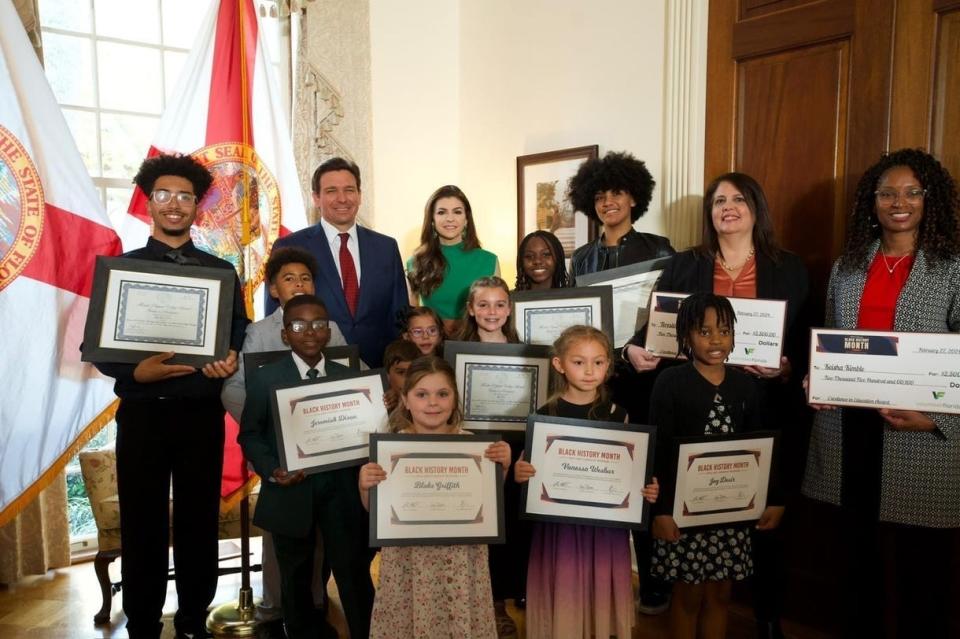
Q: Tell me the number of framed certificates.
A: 9